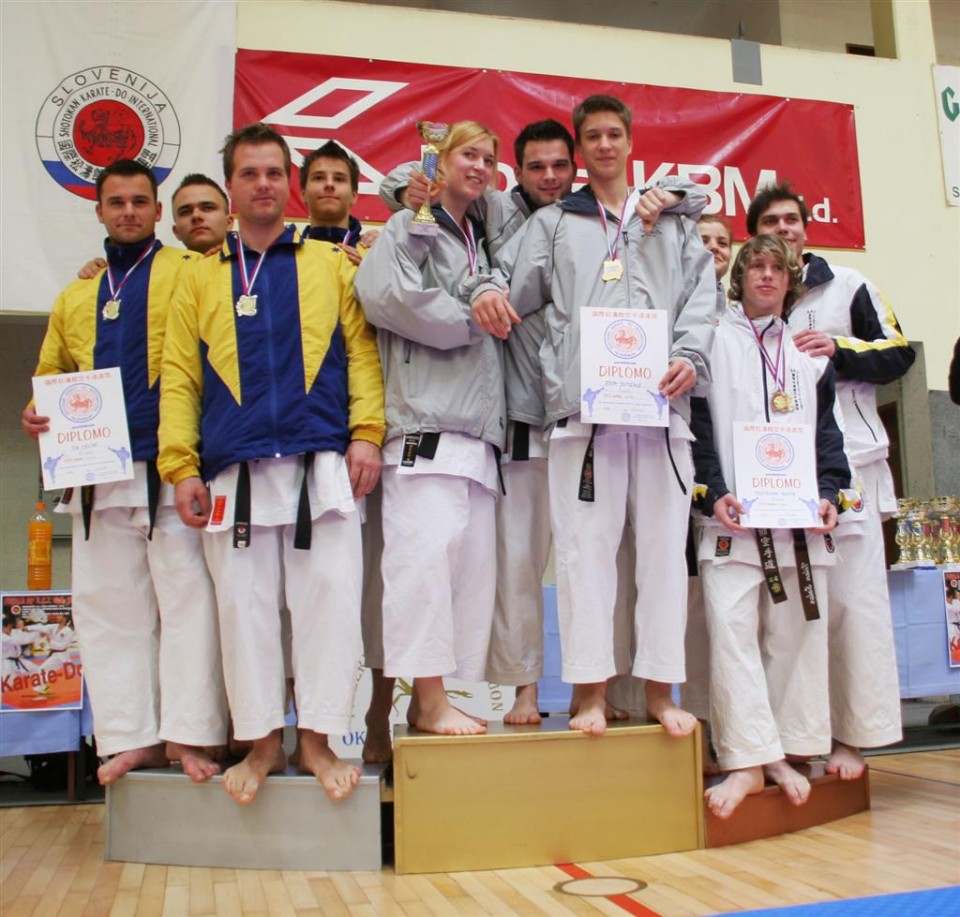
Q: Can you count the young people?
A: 10